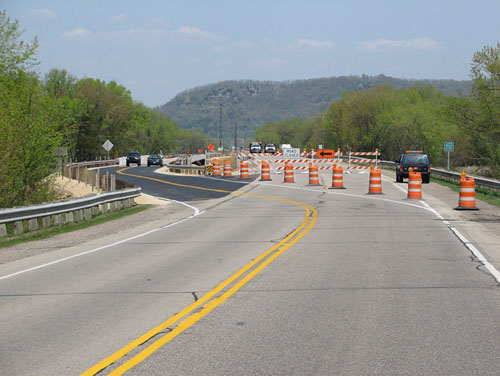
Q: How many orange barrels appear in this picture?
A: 10